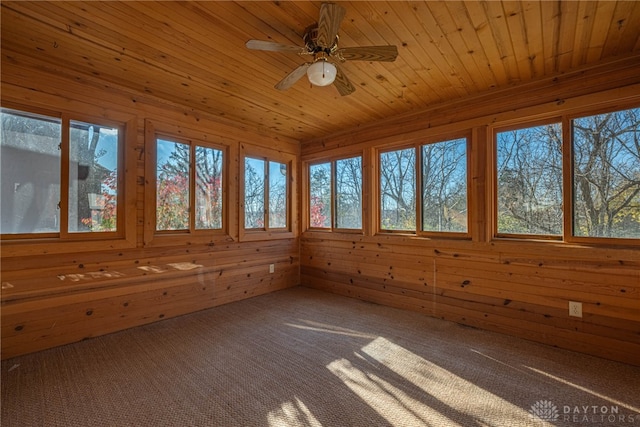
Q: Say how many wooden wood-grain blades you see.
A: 5